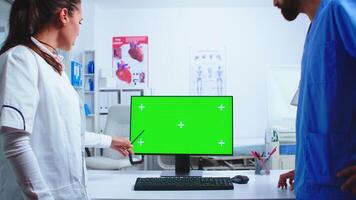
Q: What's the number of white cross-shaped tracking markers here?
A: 5